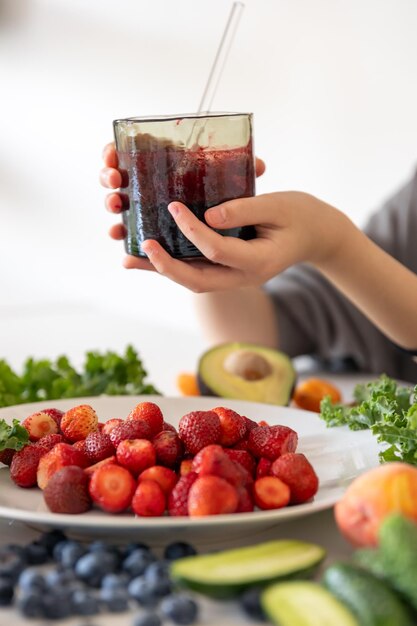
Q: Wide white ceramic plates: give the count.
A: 1